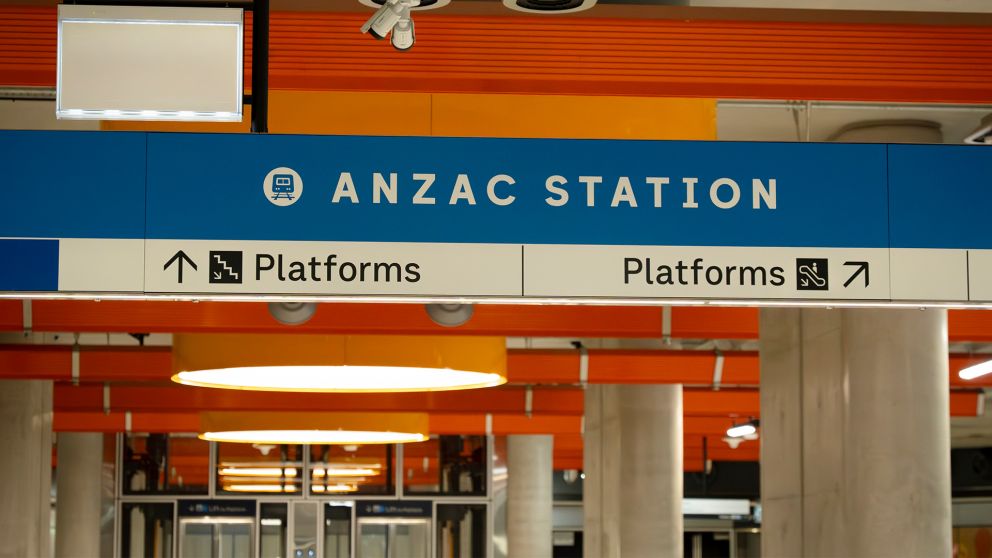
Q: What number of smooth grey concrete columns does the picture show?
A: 5